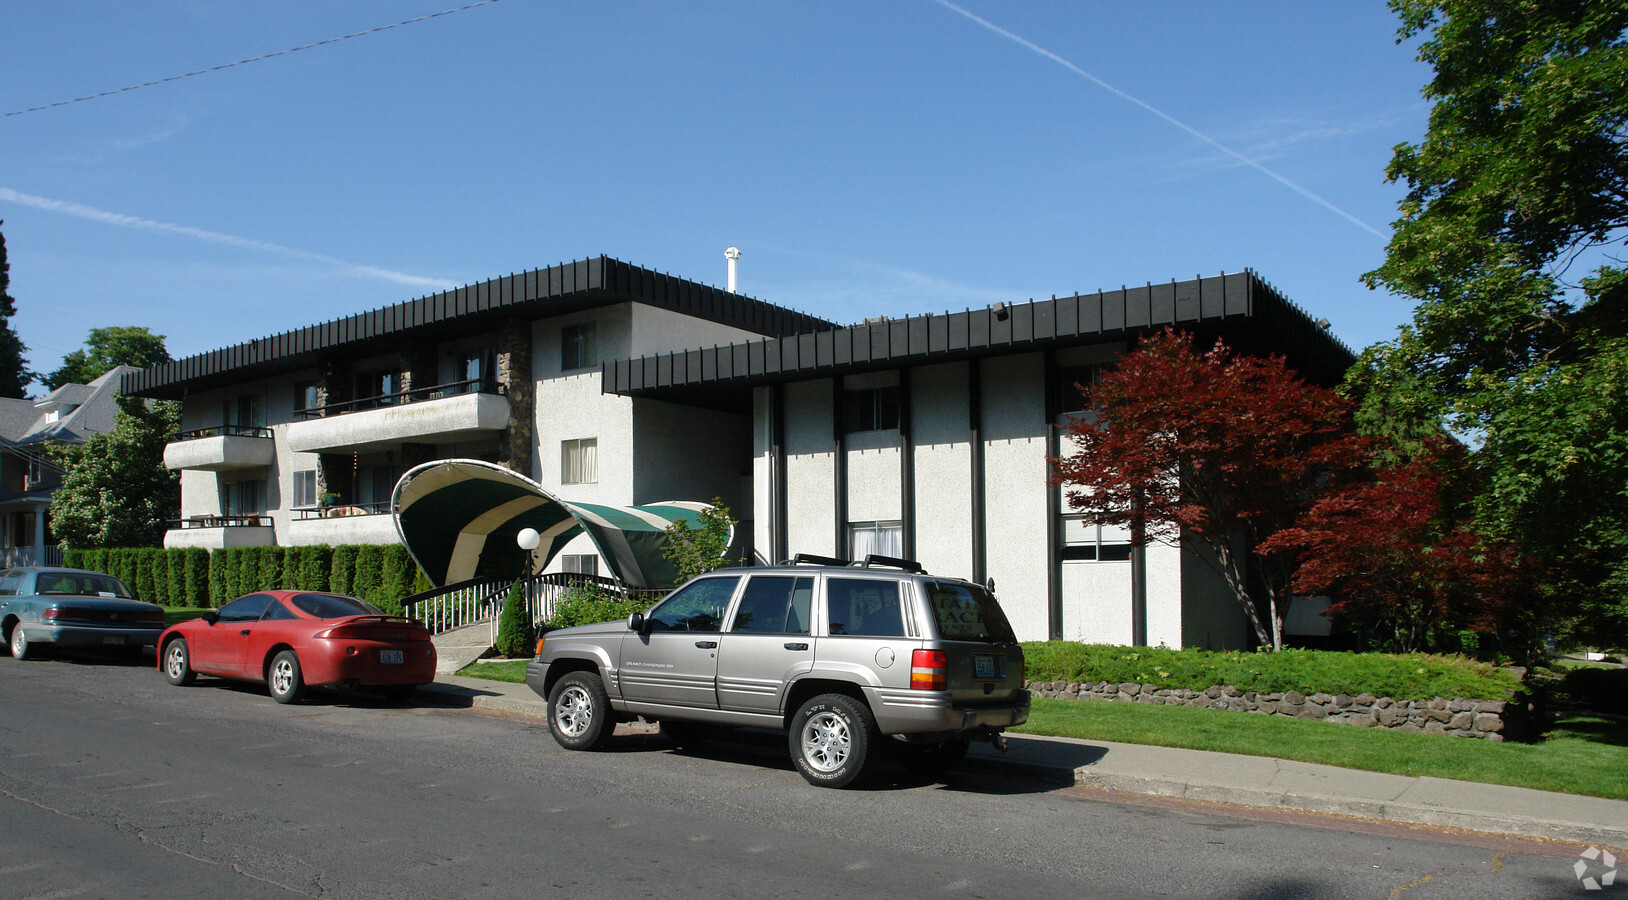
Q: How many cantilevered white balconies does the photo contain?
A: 4